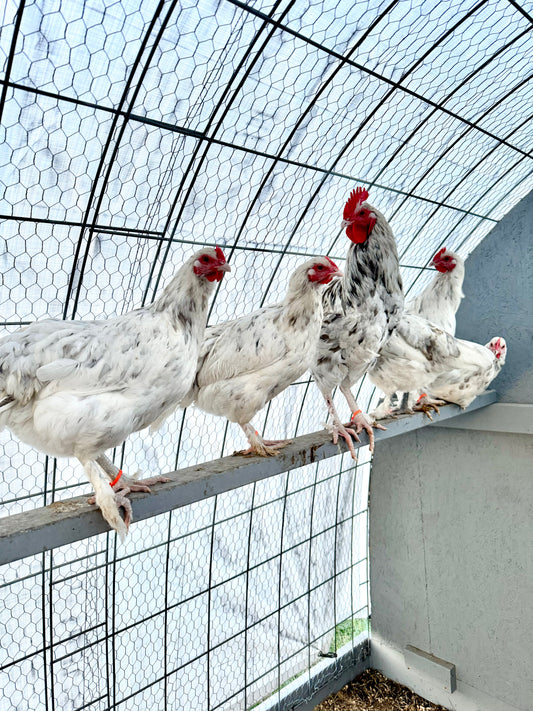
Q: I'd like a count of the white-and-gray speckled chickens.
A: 5